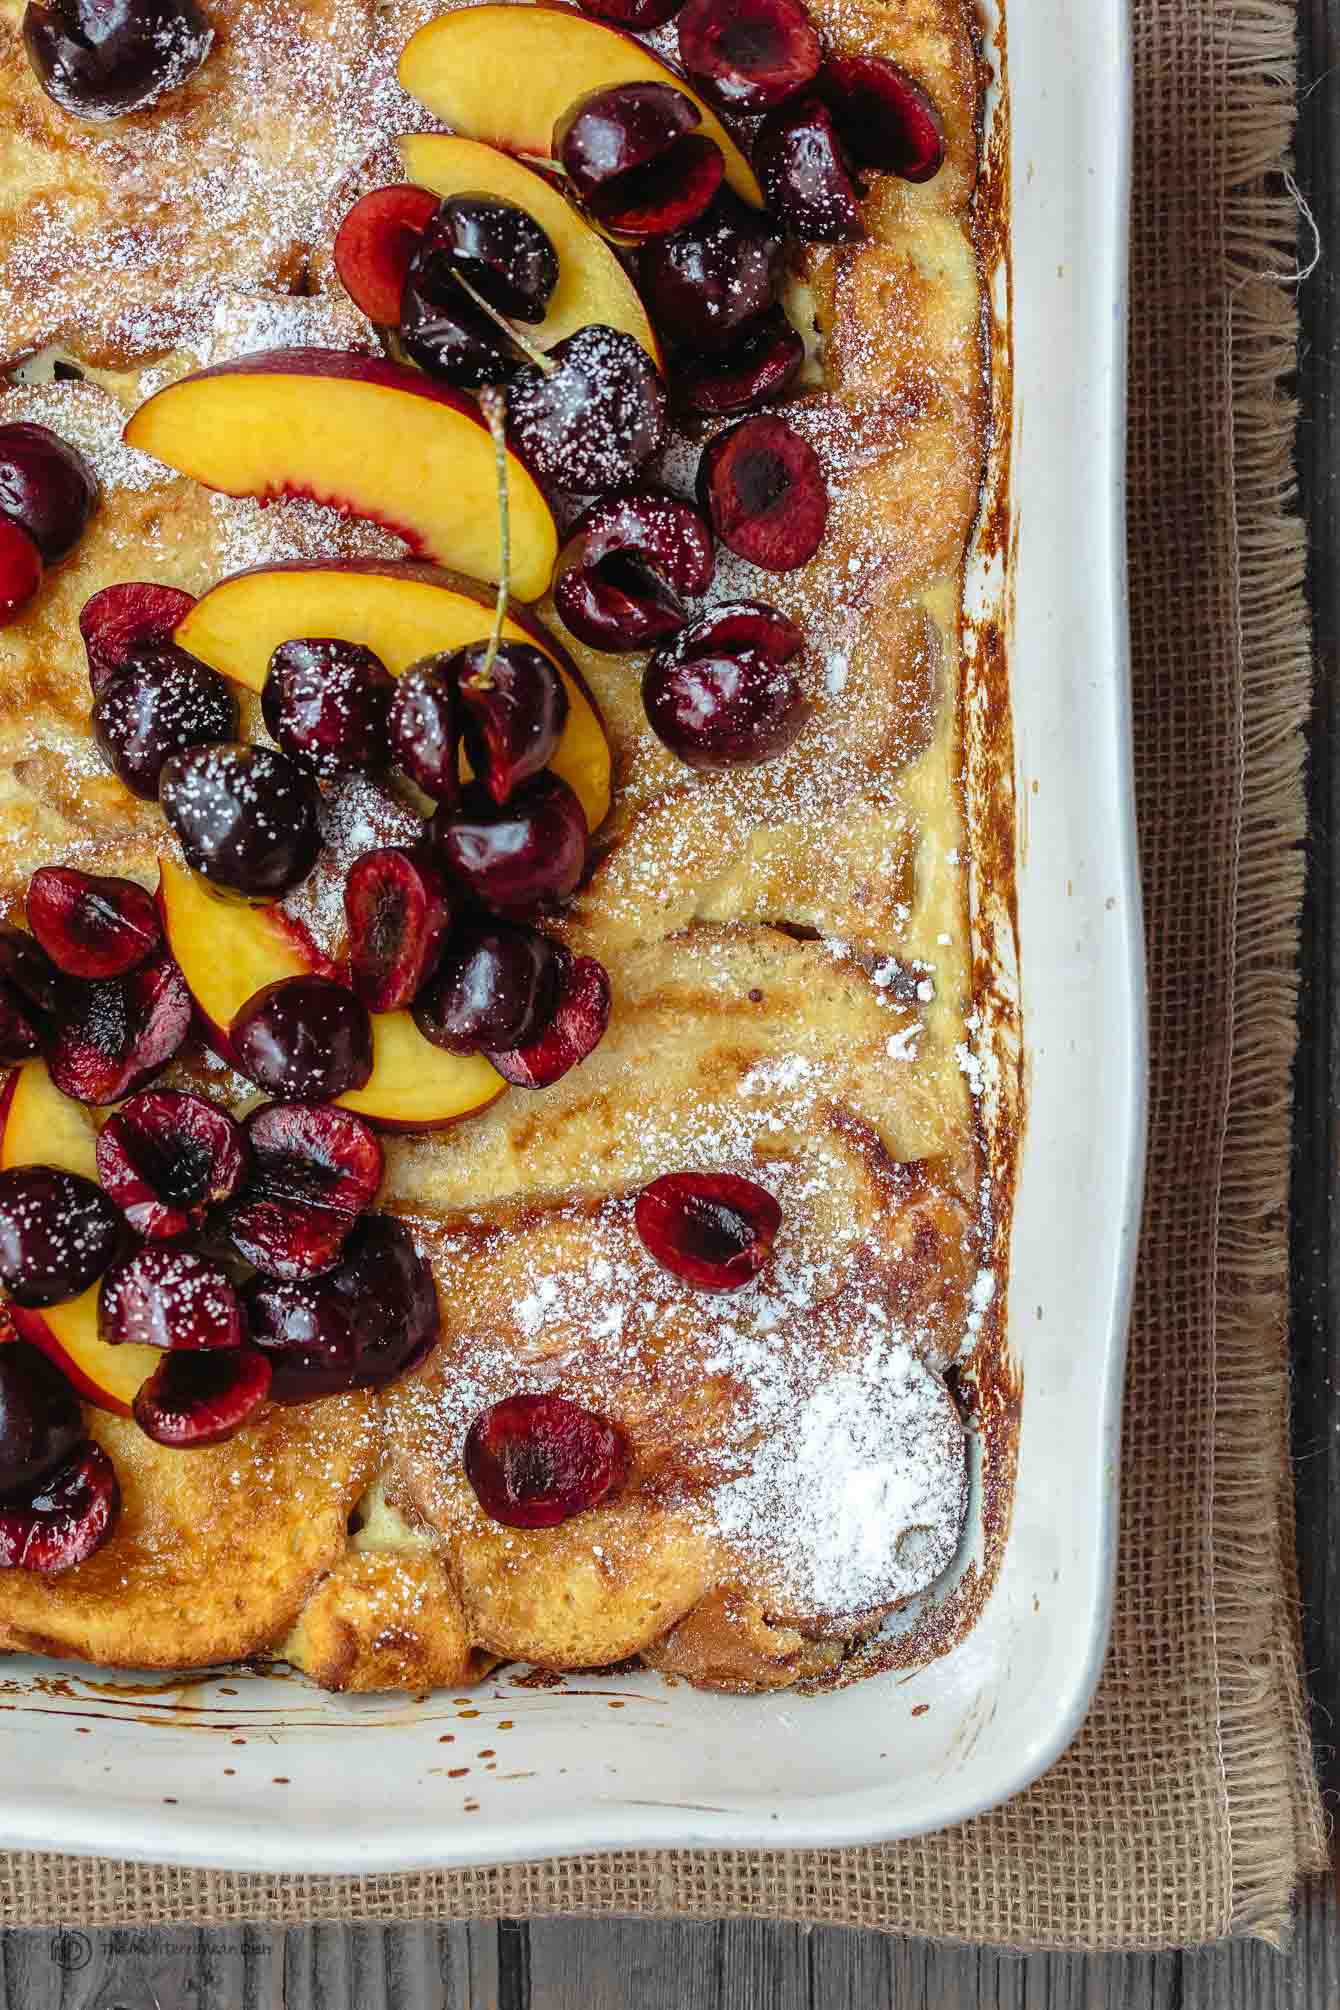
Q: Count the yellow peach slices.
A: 6